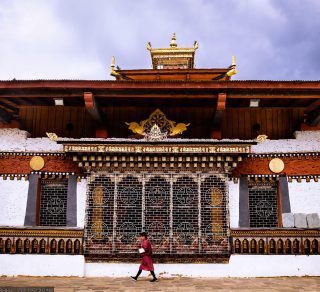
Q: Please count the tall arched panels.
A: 5